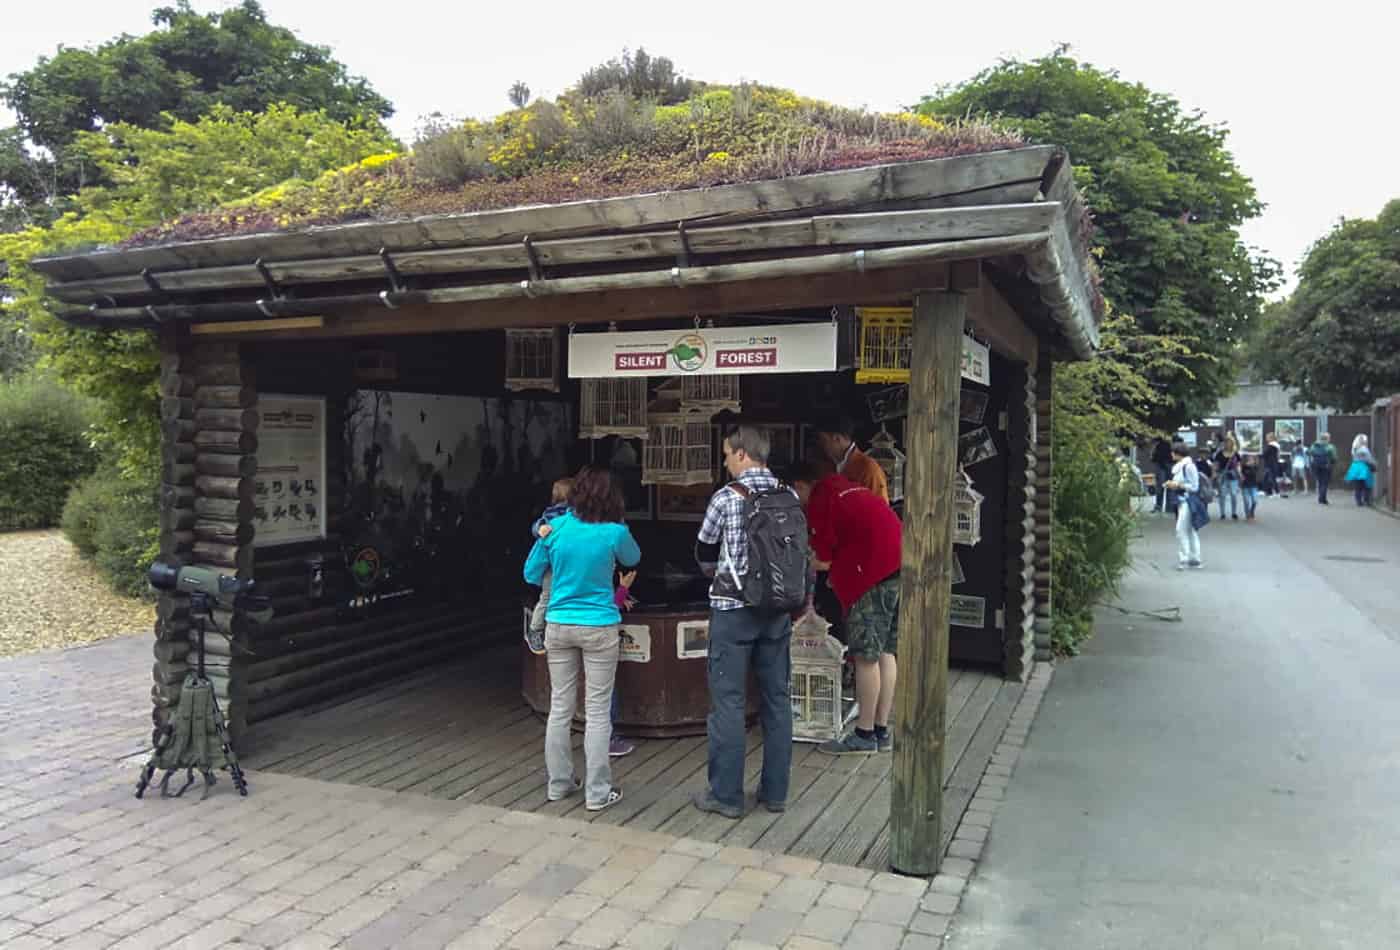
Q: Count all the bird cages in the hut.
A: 8